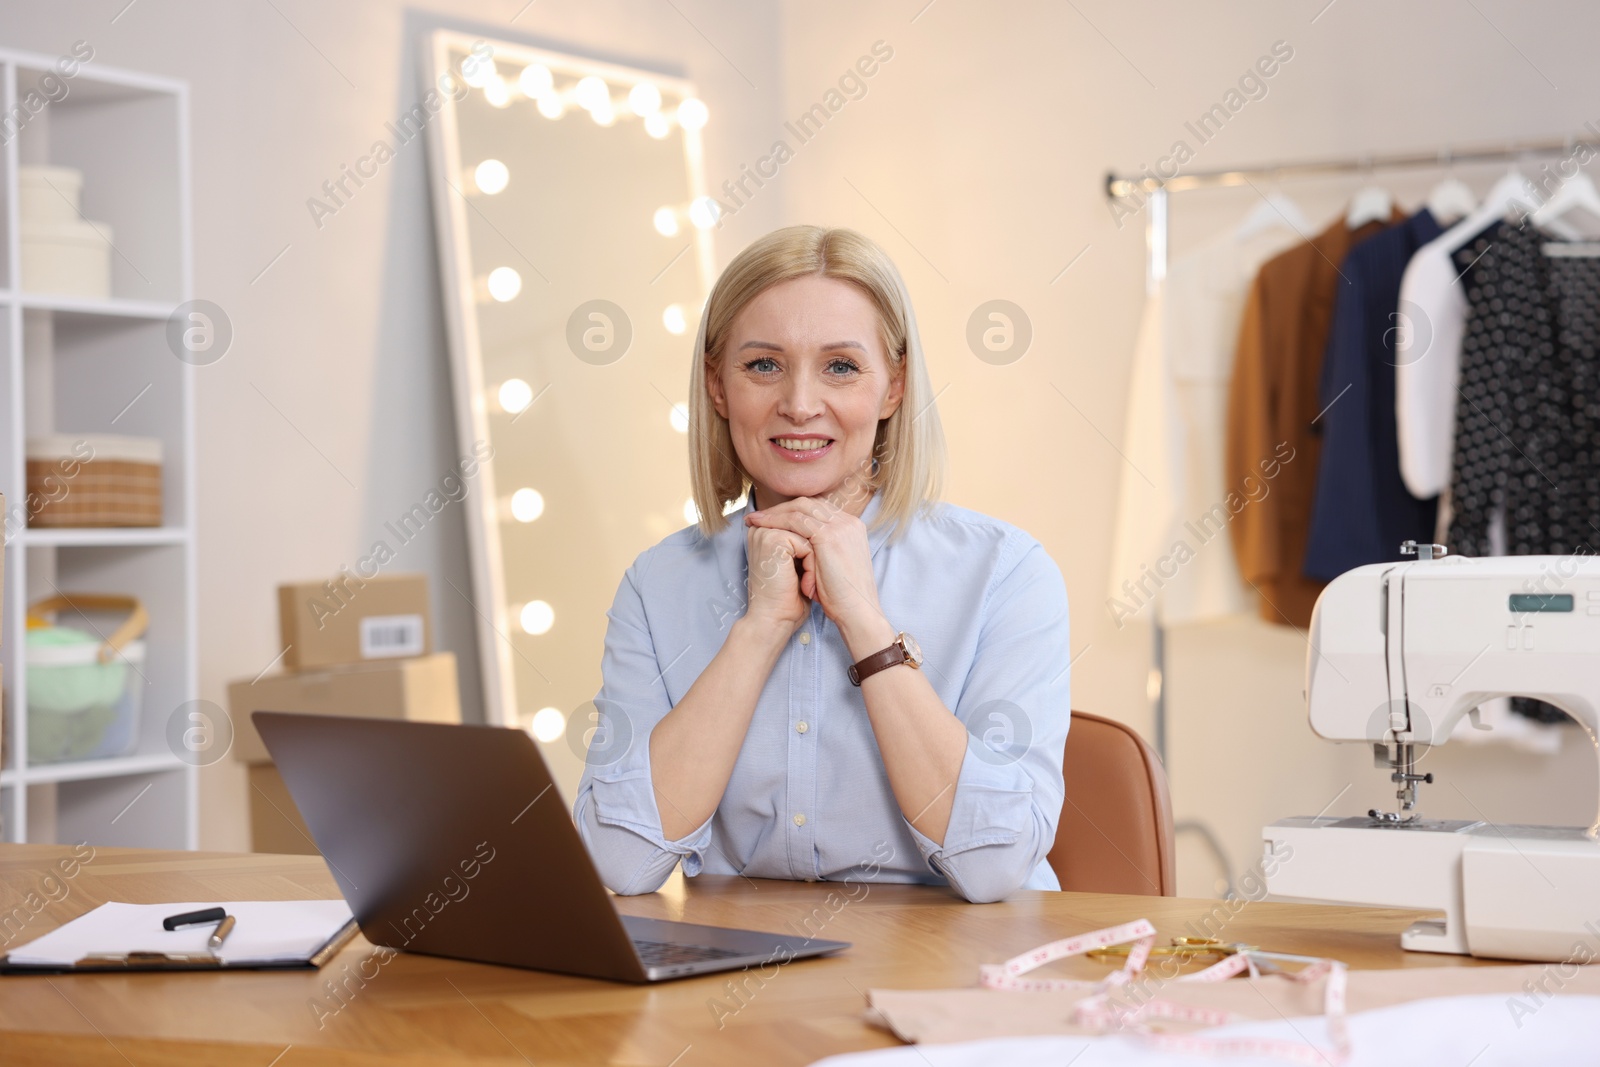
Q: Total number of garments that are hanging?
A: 5